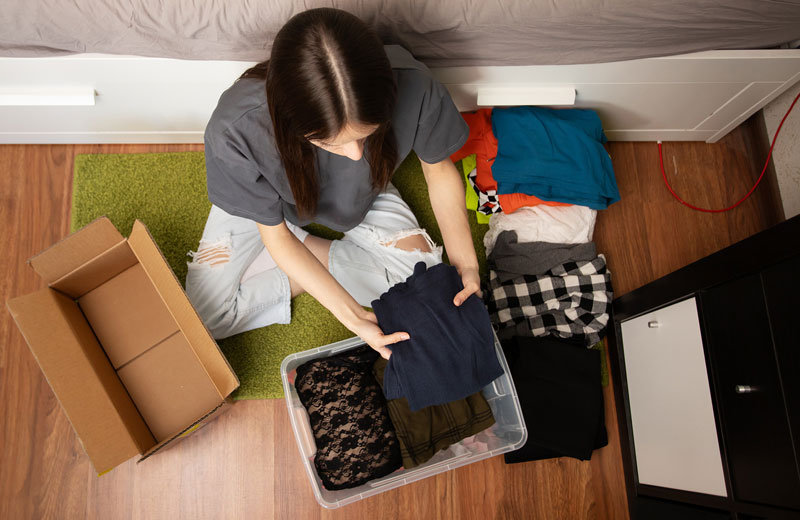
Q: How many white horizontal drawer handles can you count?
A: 2